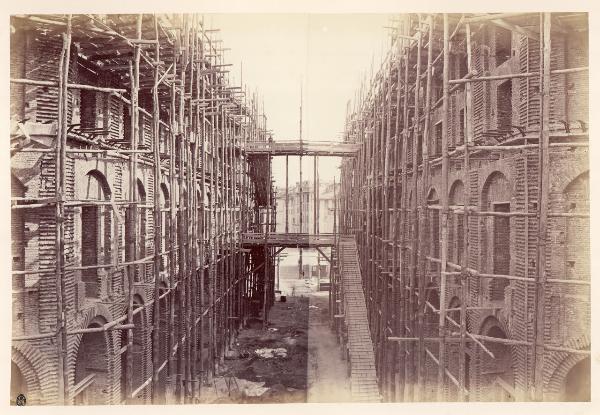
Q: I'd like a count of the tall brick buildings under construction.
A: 2